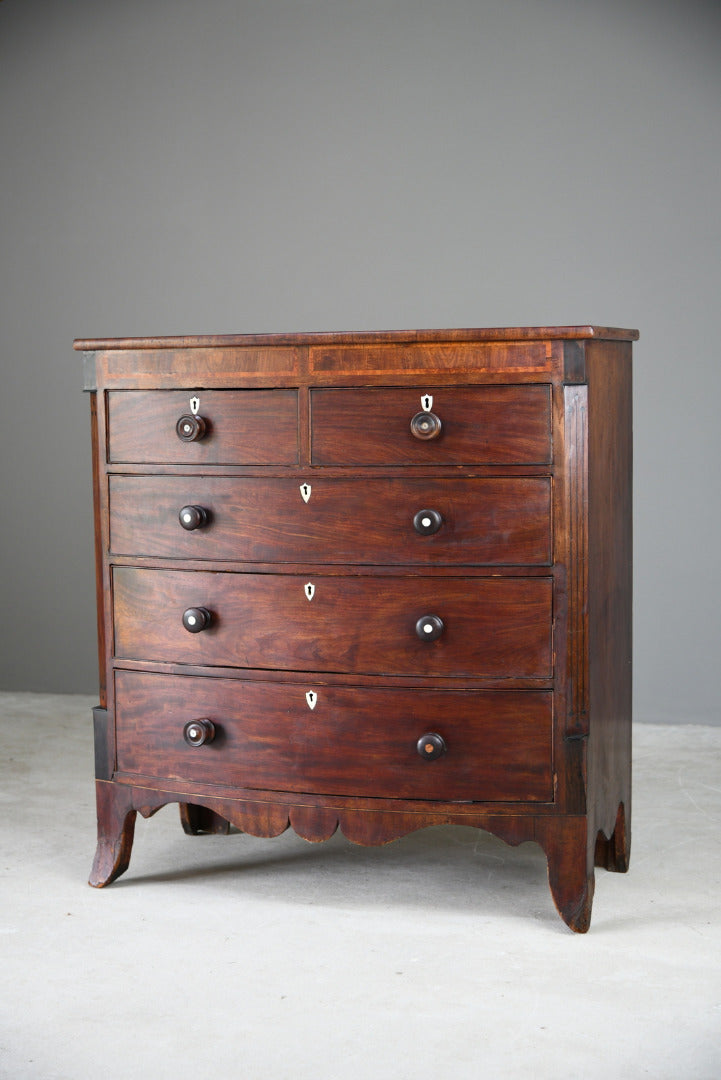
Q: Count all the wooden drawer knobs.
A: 8